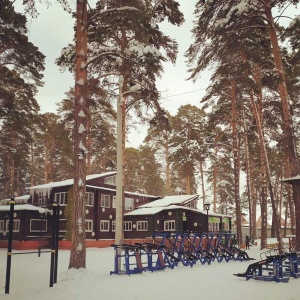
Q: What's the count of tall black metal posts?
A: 3